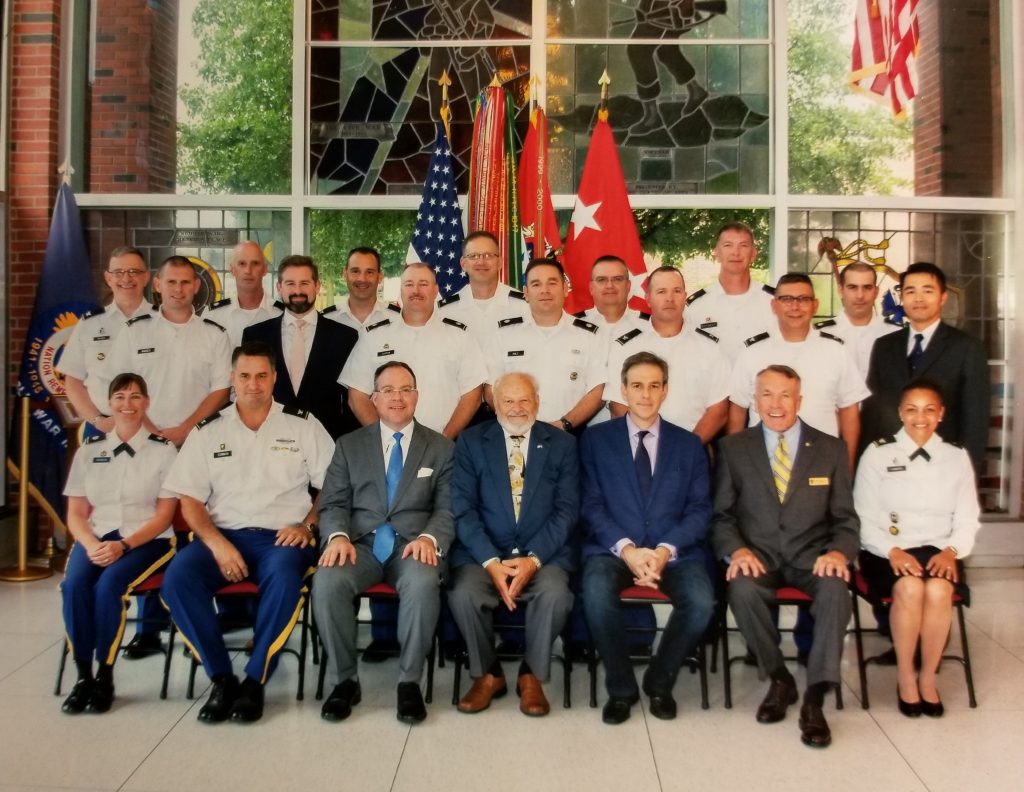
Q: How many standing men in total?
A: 14